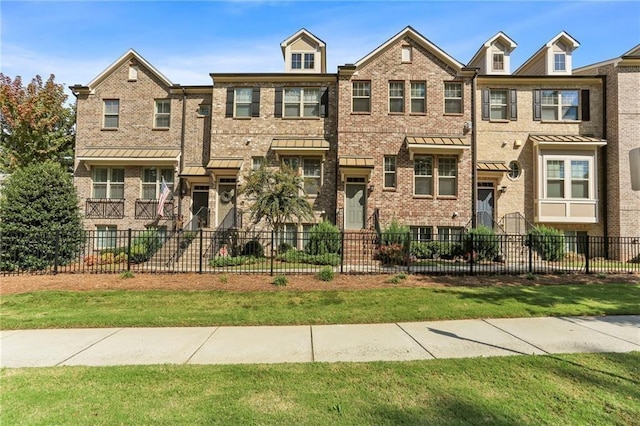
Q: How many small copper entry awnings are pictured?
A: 4